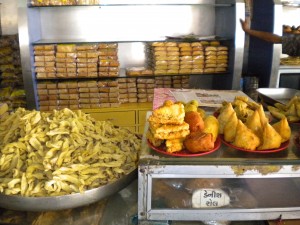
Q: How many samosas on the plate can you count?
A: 7